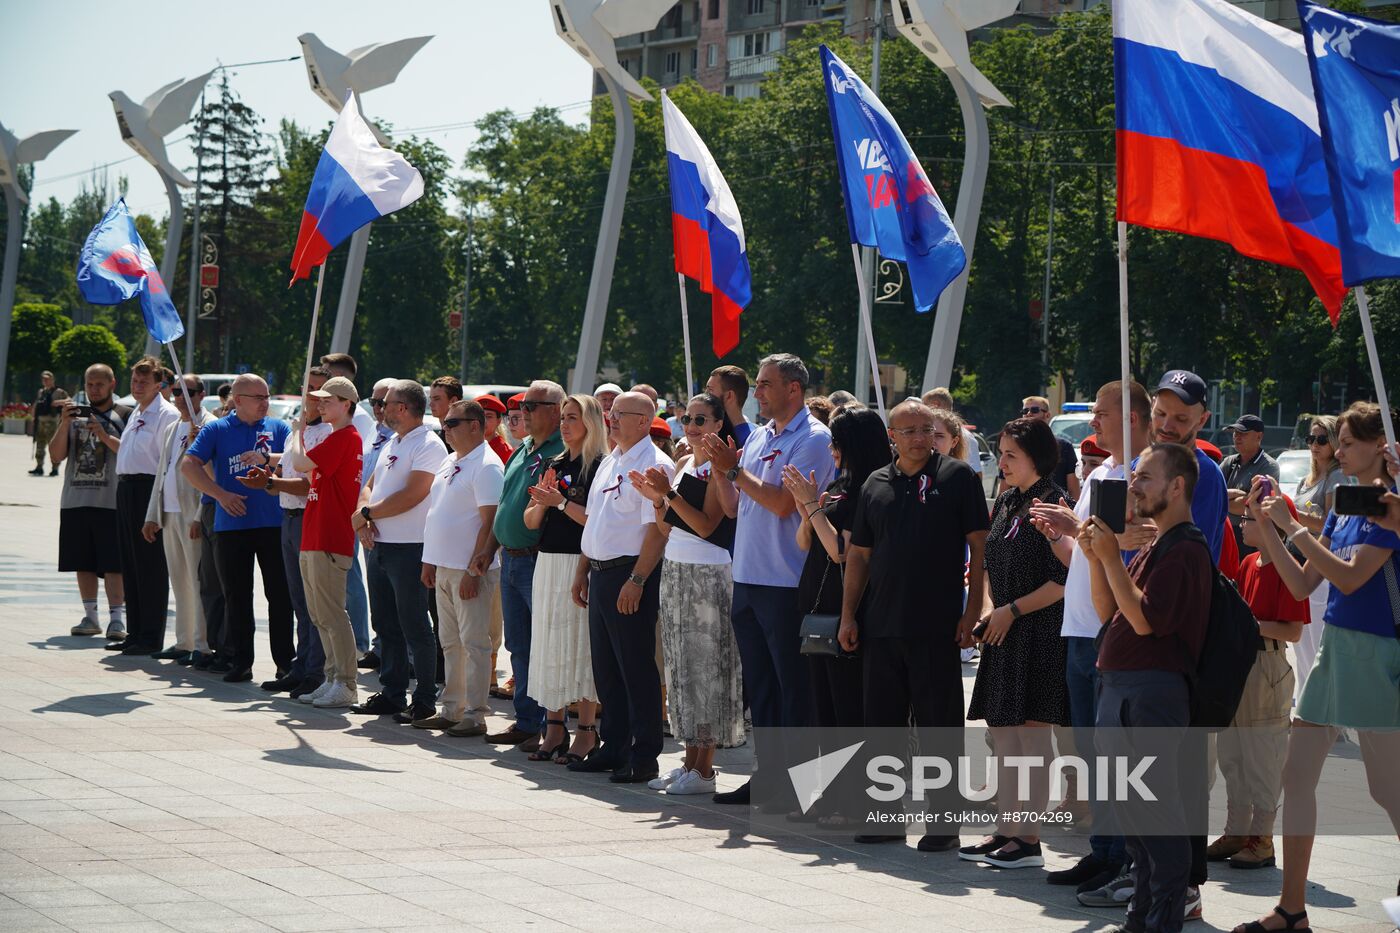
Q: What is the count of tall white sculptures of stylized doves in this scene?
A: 5